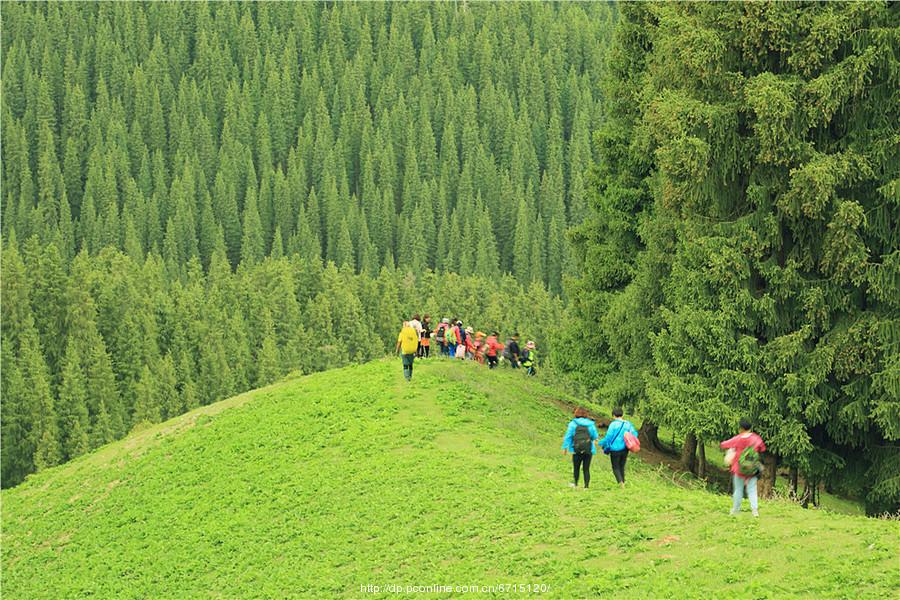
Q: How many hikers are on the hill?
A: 14